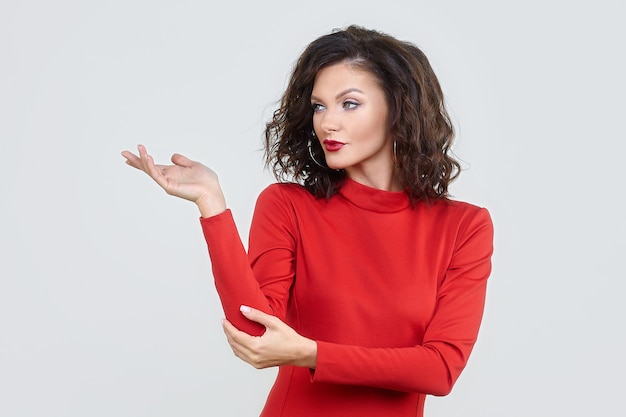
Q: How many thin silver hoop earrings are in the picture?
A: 2